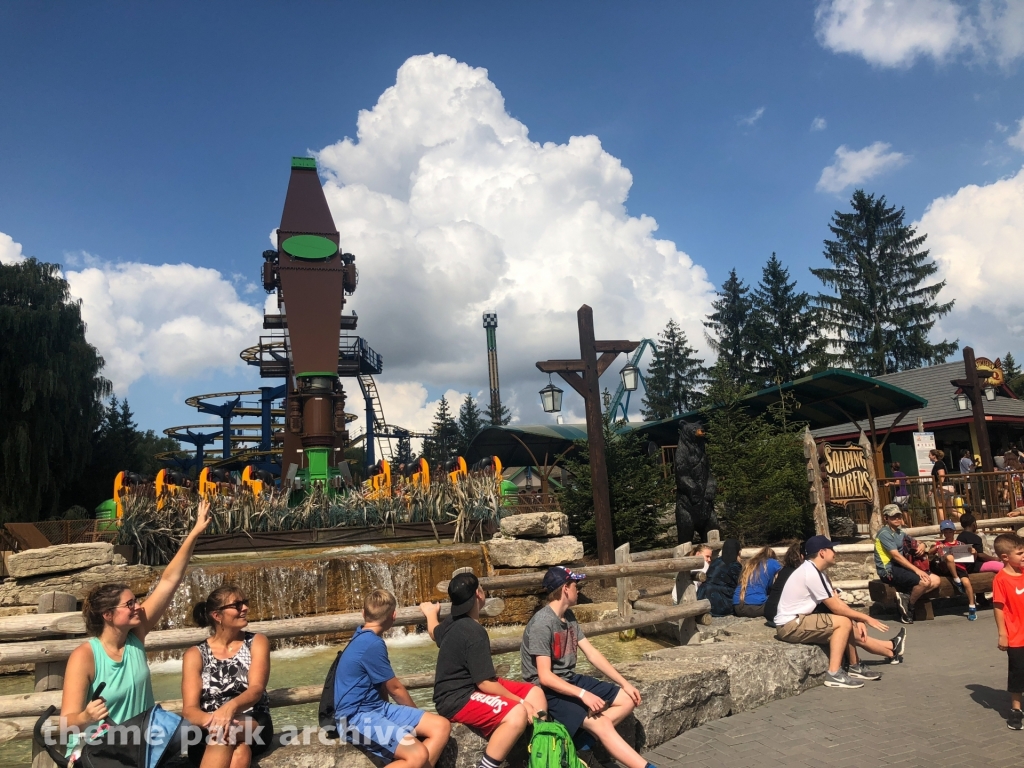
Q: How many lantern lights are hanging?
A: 4